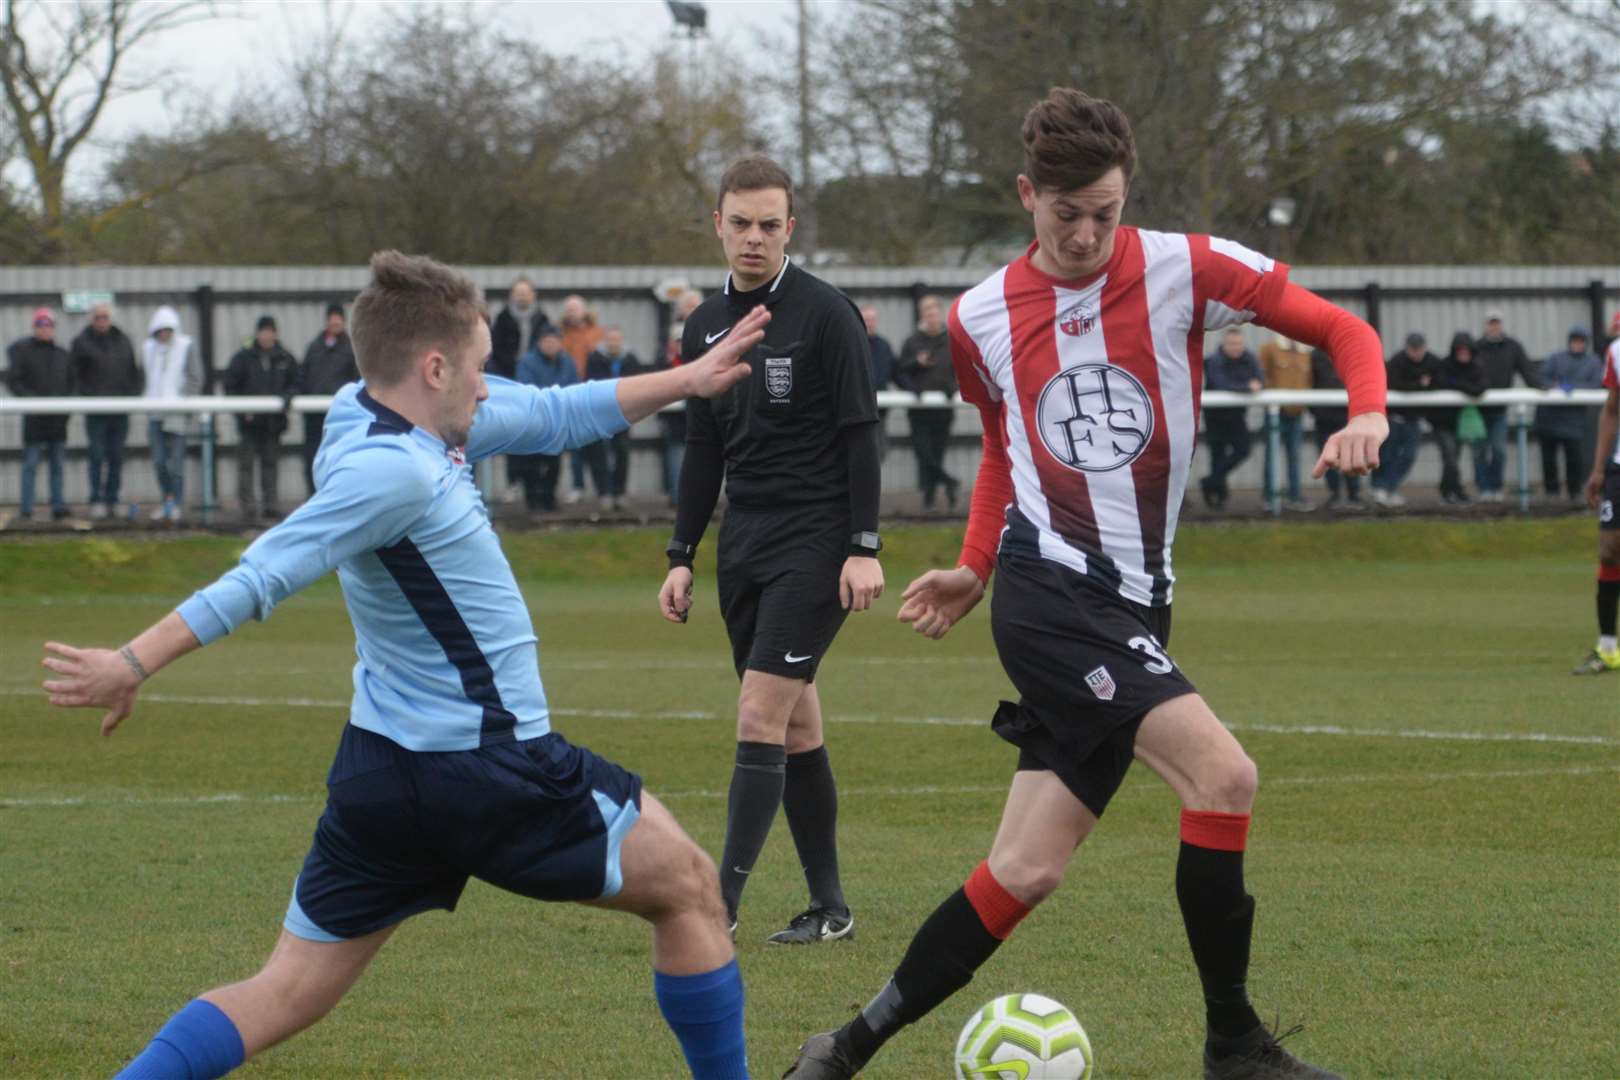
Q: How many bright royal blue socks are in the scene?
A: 2